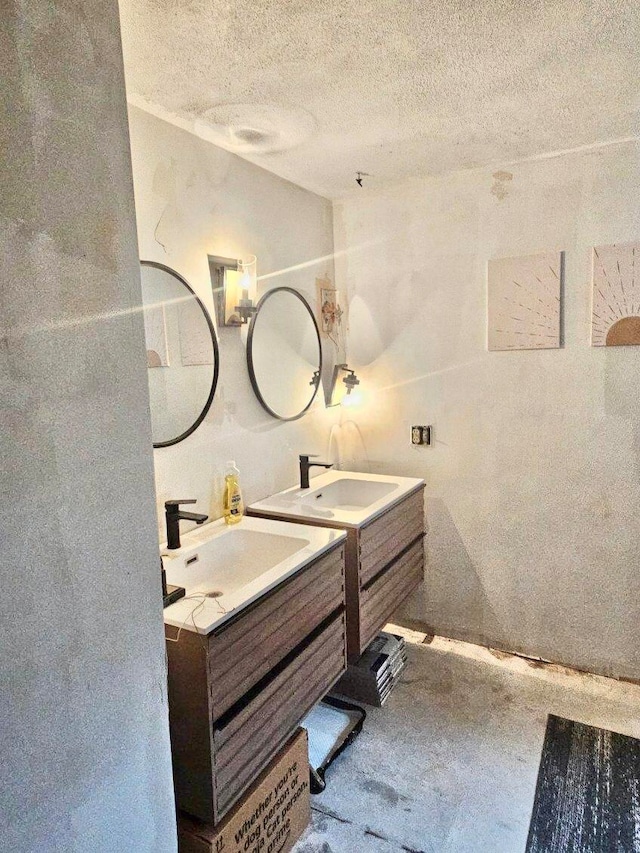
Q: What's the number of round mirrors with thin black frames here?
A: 2